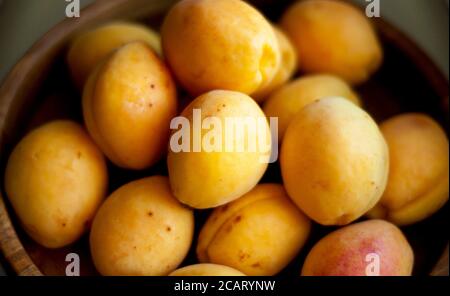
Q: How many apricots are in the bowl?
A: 14